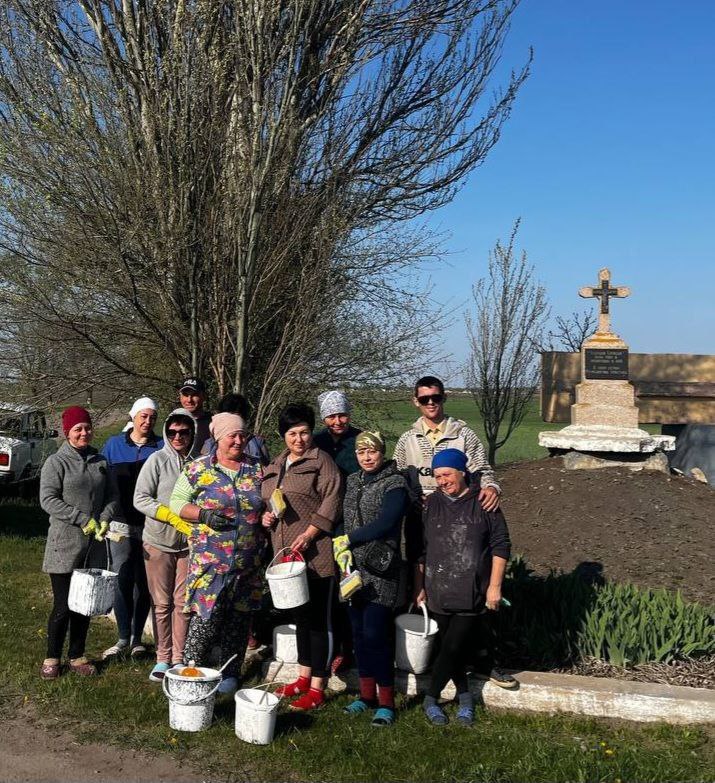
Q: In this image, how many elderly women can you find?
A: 2